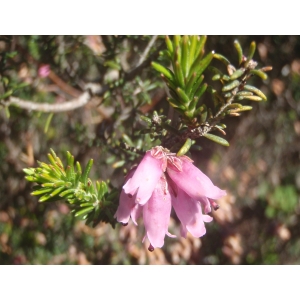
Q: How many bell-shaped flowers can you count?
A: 5